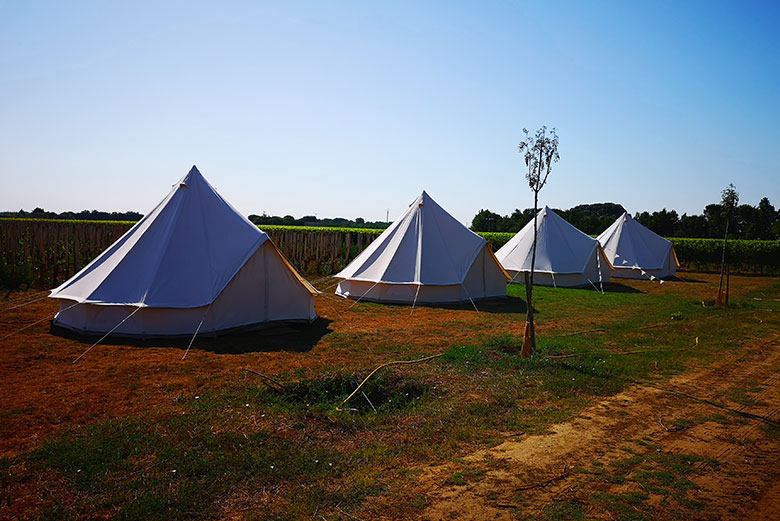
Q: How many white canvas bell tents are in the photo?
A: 4